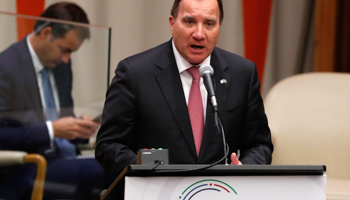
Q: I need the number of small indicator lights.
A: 3